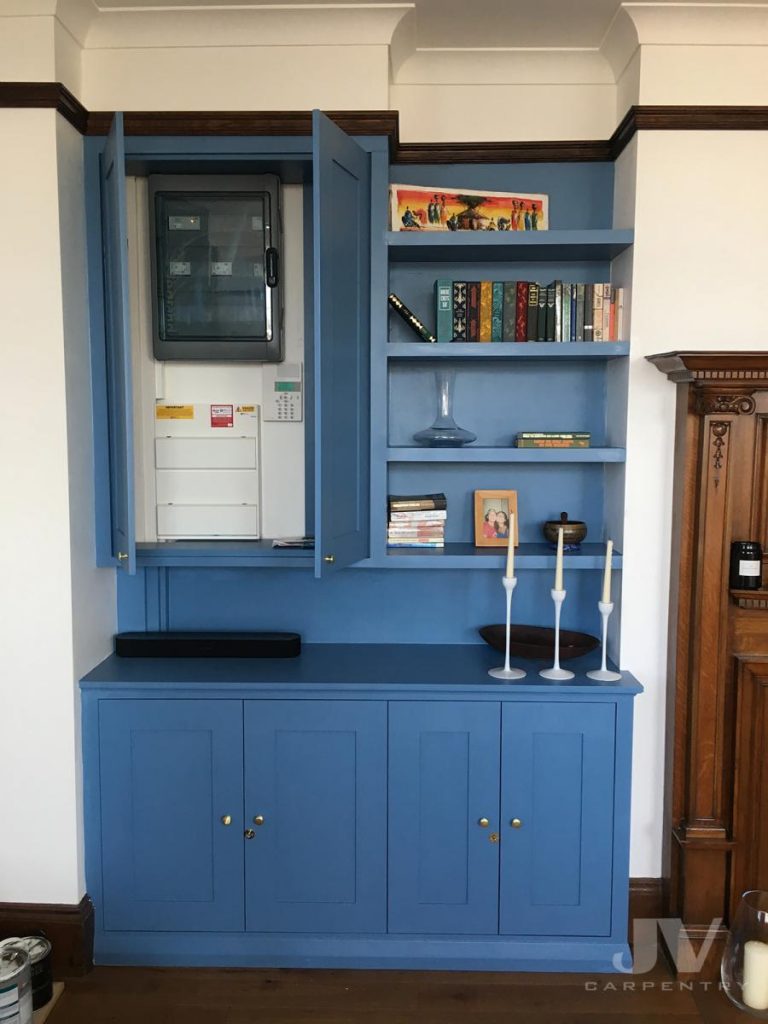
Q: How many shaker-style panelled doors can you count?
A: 6